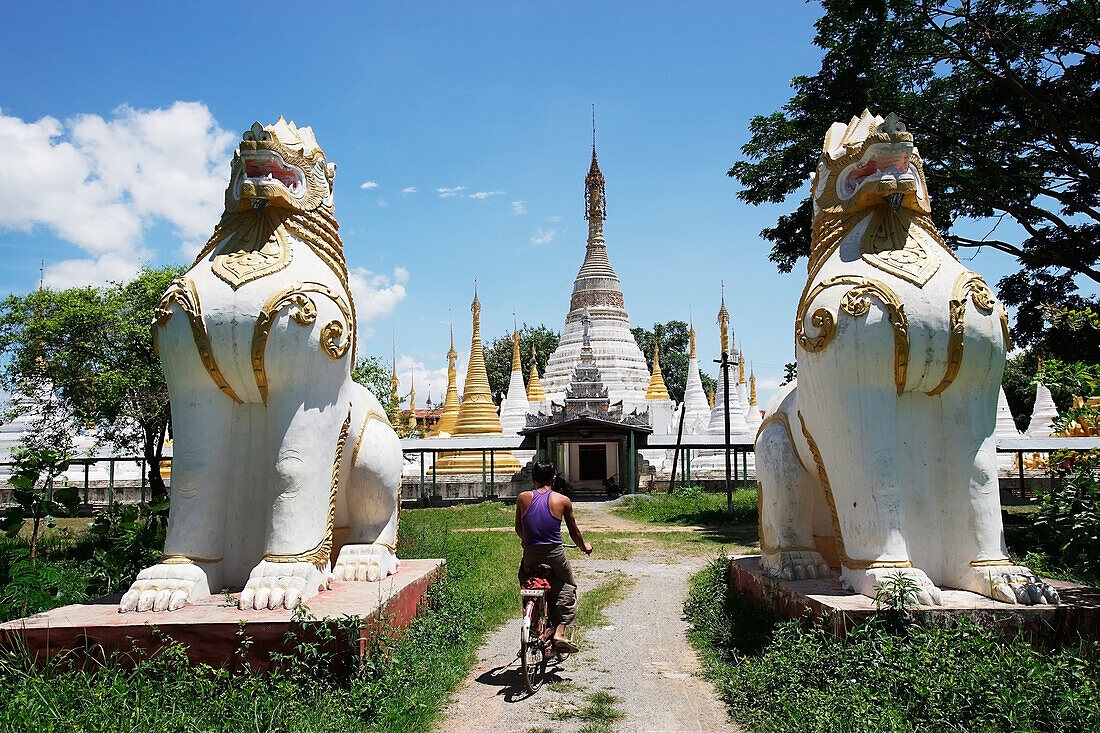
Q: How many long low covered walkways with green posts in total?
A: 2